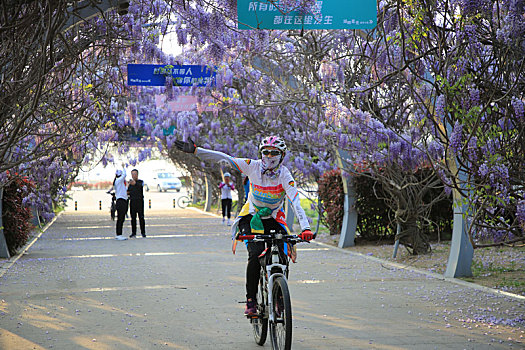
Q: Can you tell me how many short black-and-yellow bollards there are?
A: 4